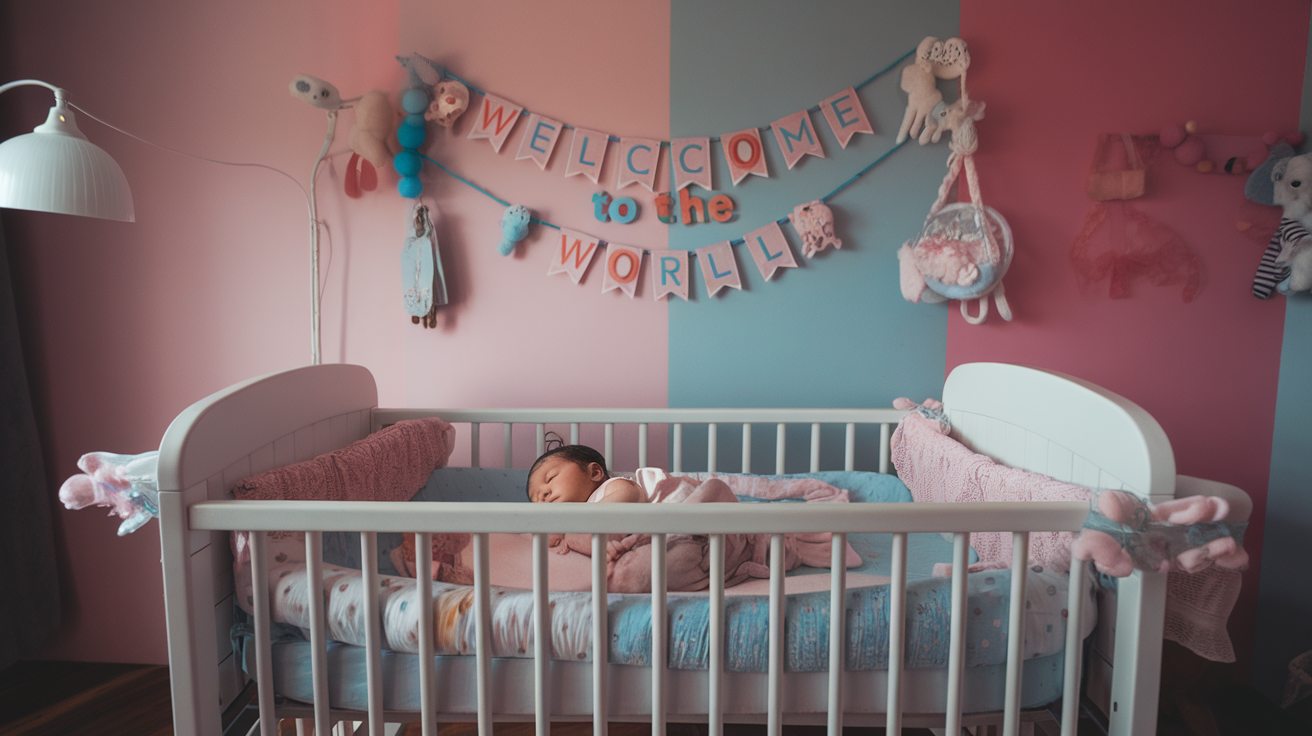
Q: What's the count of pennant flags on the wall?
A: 13